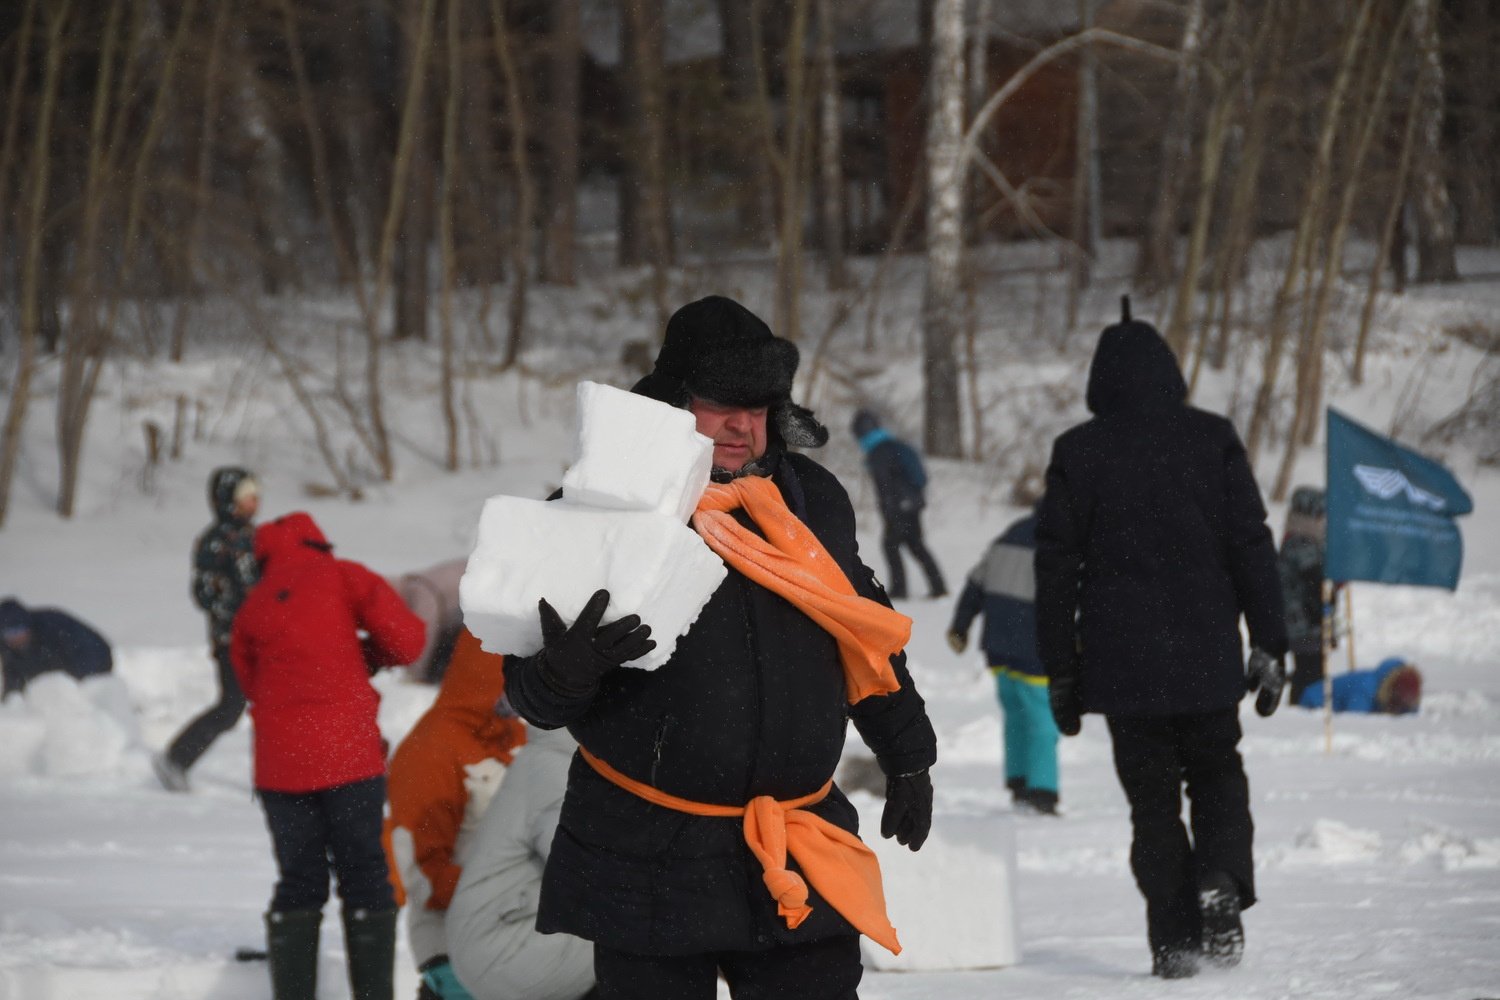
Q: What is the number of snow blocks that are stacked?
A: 2